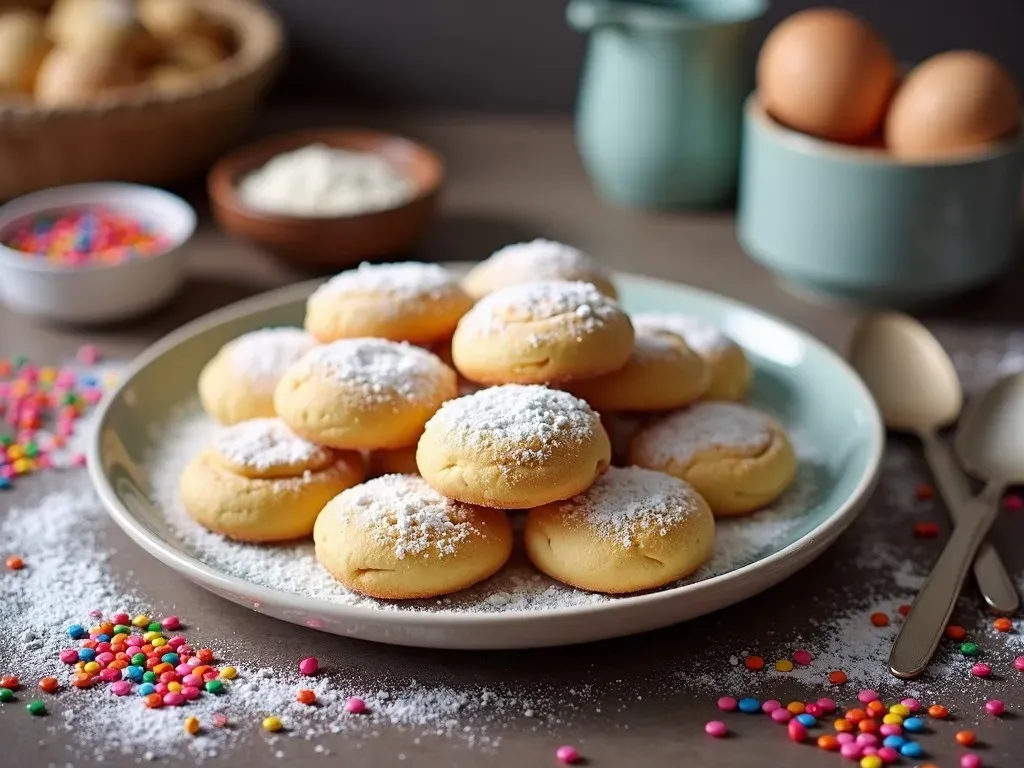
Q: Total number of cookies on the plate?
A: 12